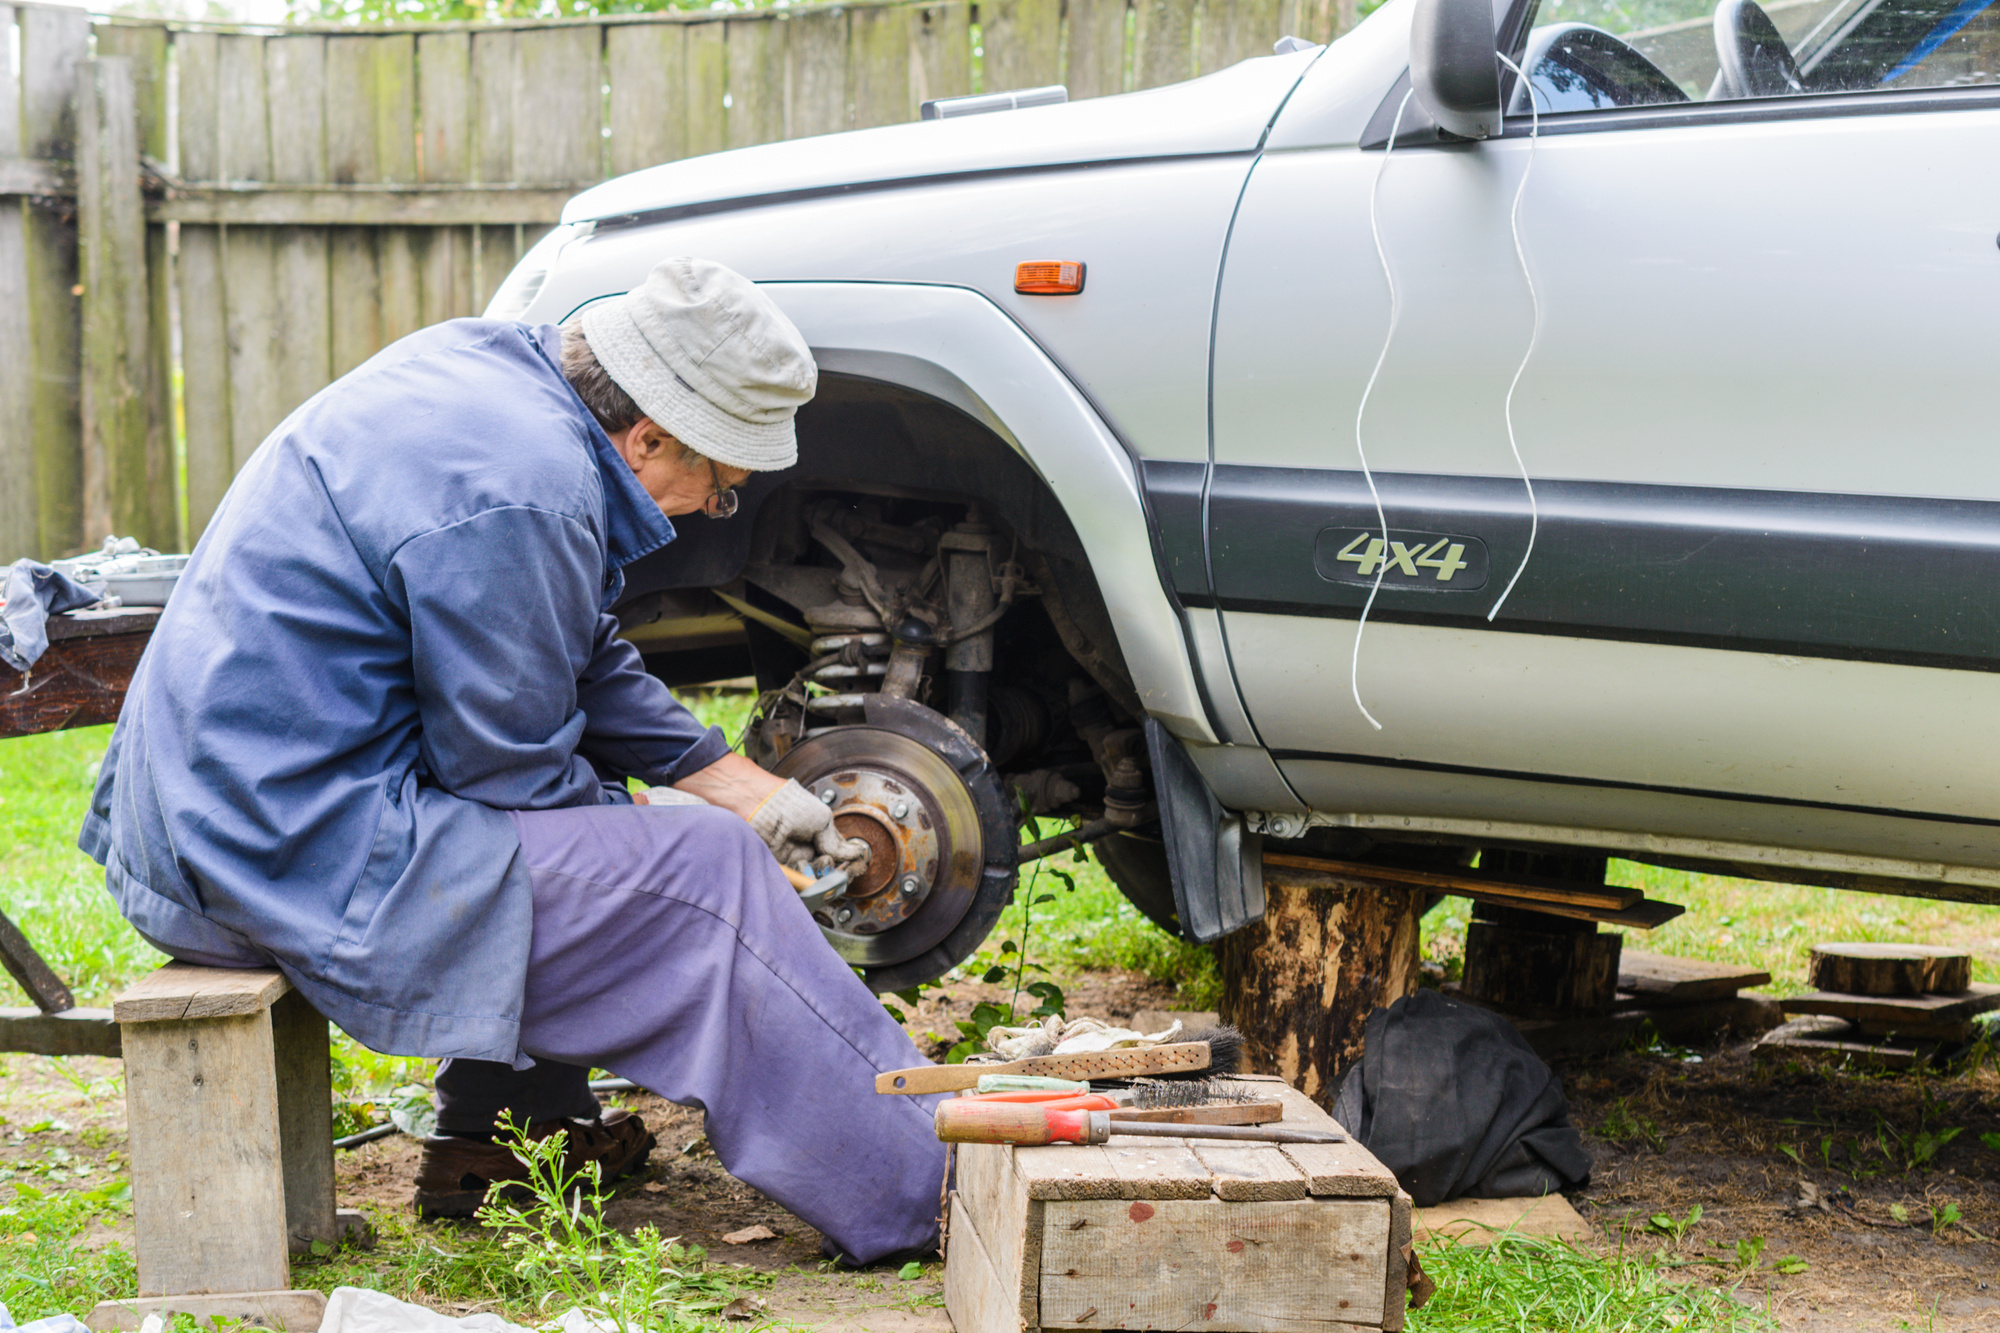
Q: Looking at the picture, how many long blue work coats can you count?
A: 1